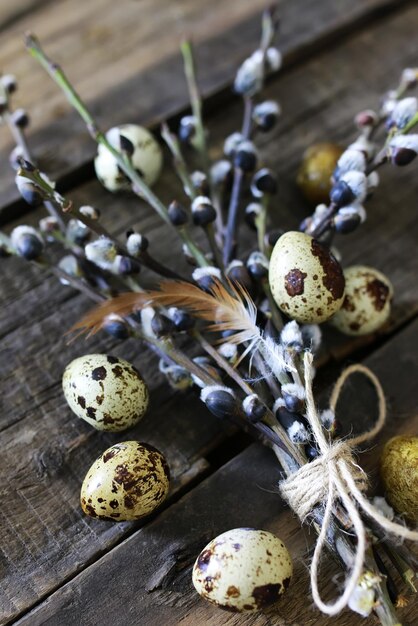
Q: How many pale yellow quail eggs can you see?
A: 6